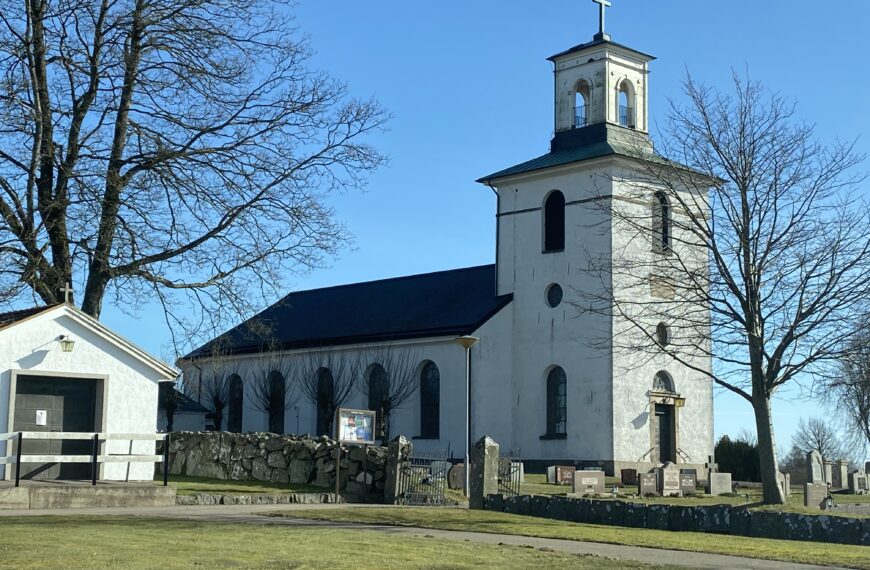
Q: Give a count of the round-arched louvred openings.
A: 2